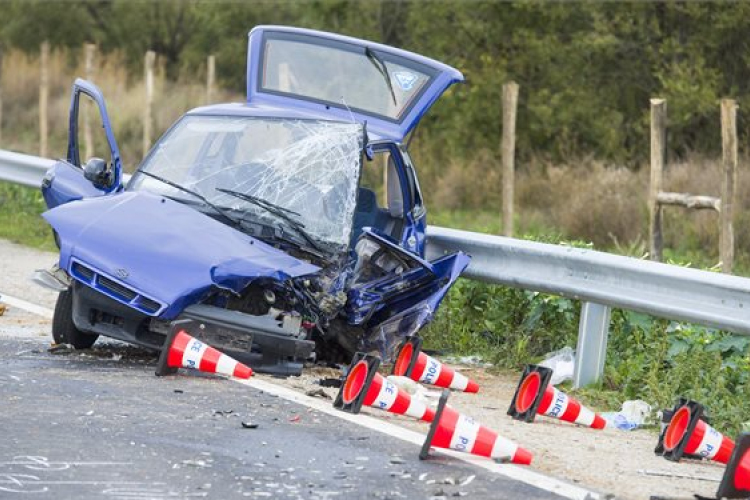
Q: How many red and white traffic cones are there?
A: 7